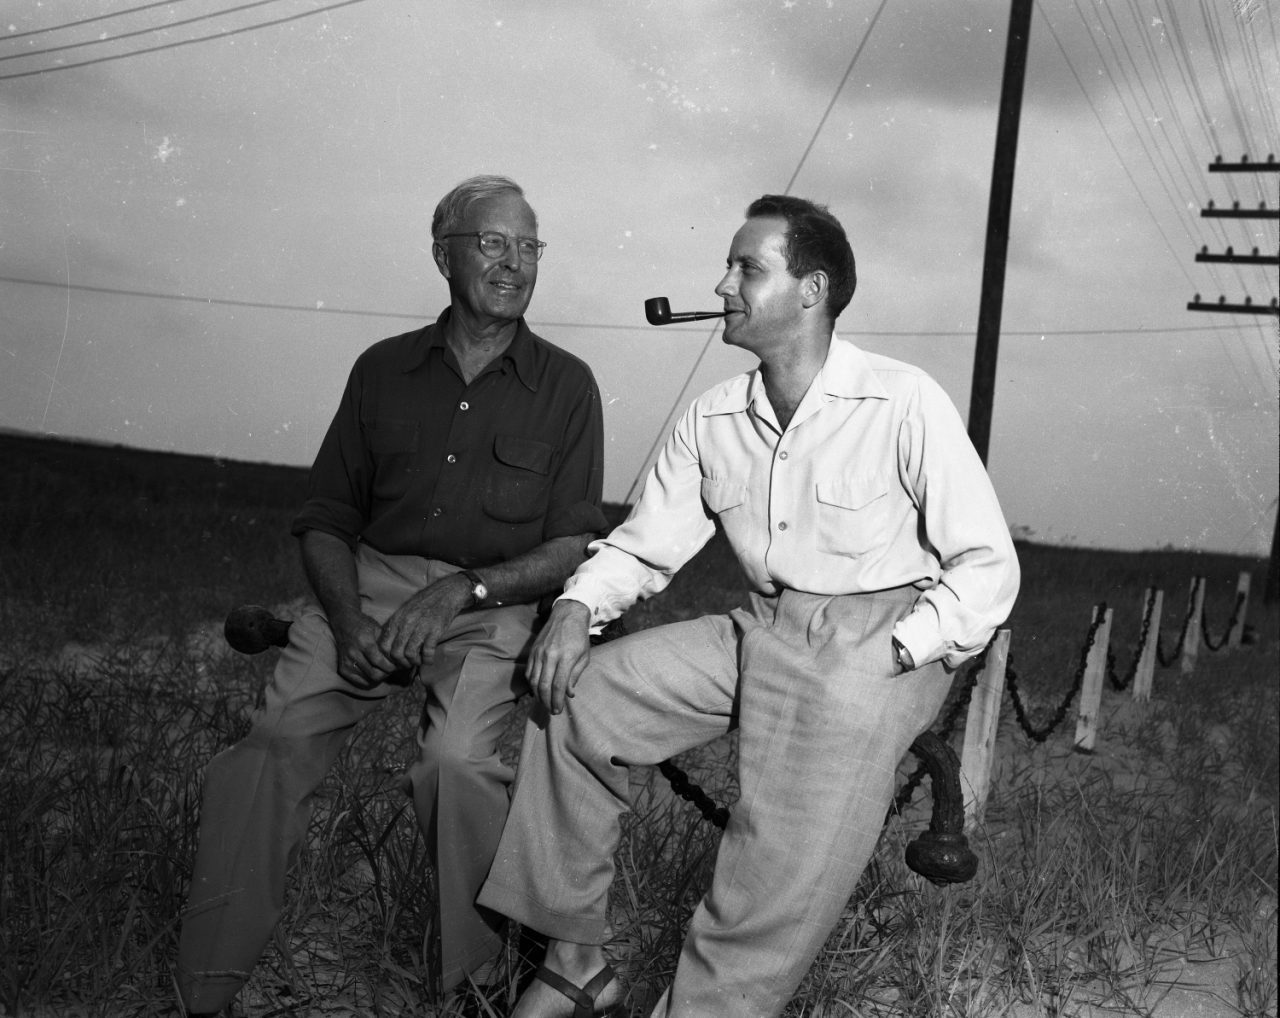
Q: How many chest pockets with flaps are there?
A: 4